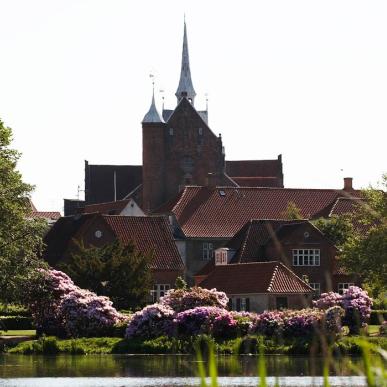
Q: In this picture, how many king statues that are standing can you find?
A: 0